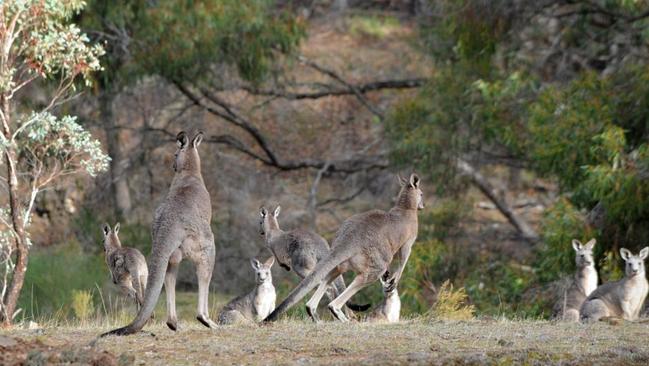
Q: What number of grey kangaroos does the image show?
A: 8